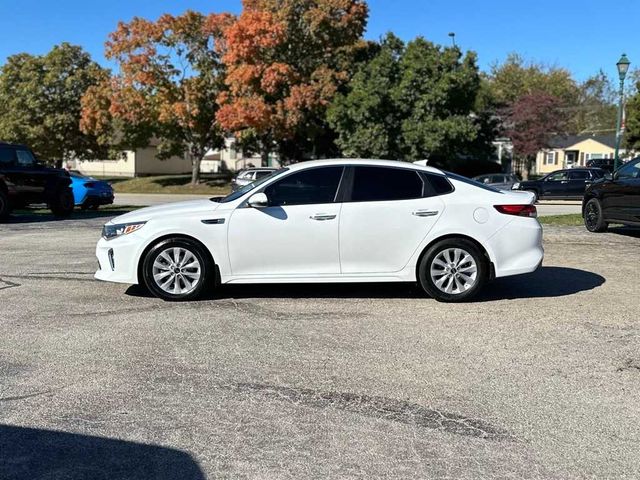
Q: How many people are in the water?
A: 0